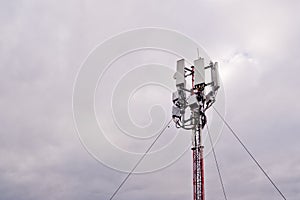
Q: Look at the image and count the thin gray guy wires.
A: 3